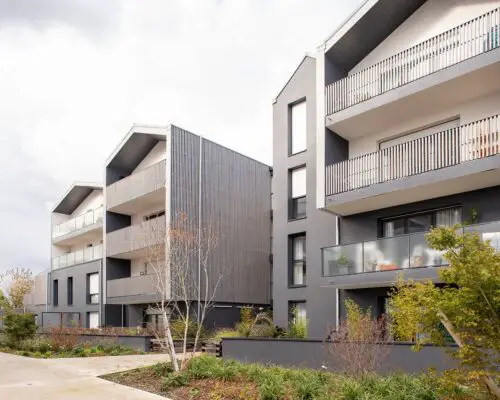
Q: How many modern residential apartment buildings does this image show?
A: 3